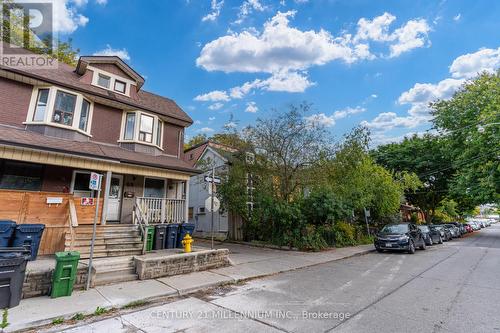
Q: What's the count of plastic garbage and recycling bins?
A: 8